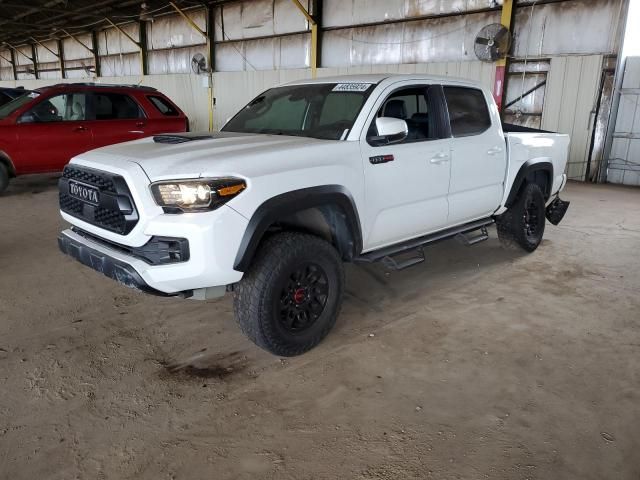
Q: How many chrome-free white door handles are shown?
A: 2